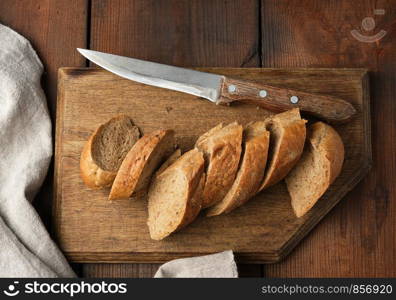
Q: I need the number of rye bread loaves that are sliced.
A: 1